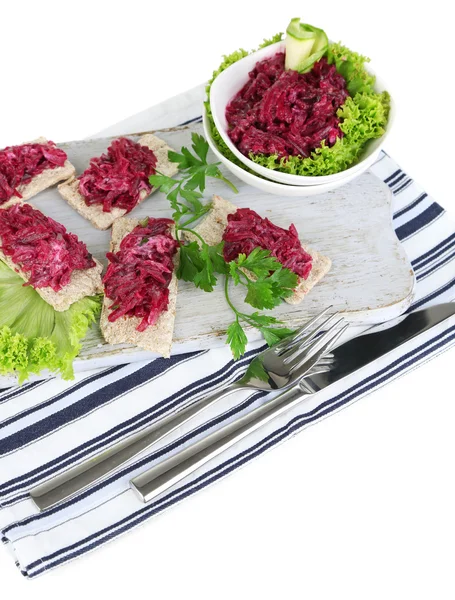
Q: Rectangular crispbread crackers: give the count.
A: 5